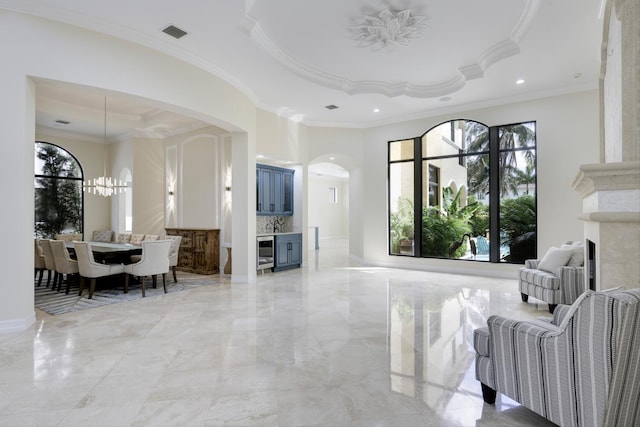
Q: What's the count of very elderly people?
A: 0